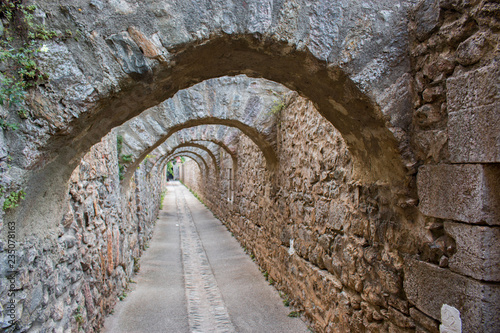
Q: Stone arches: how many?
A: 6